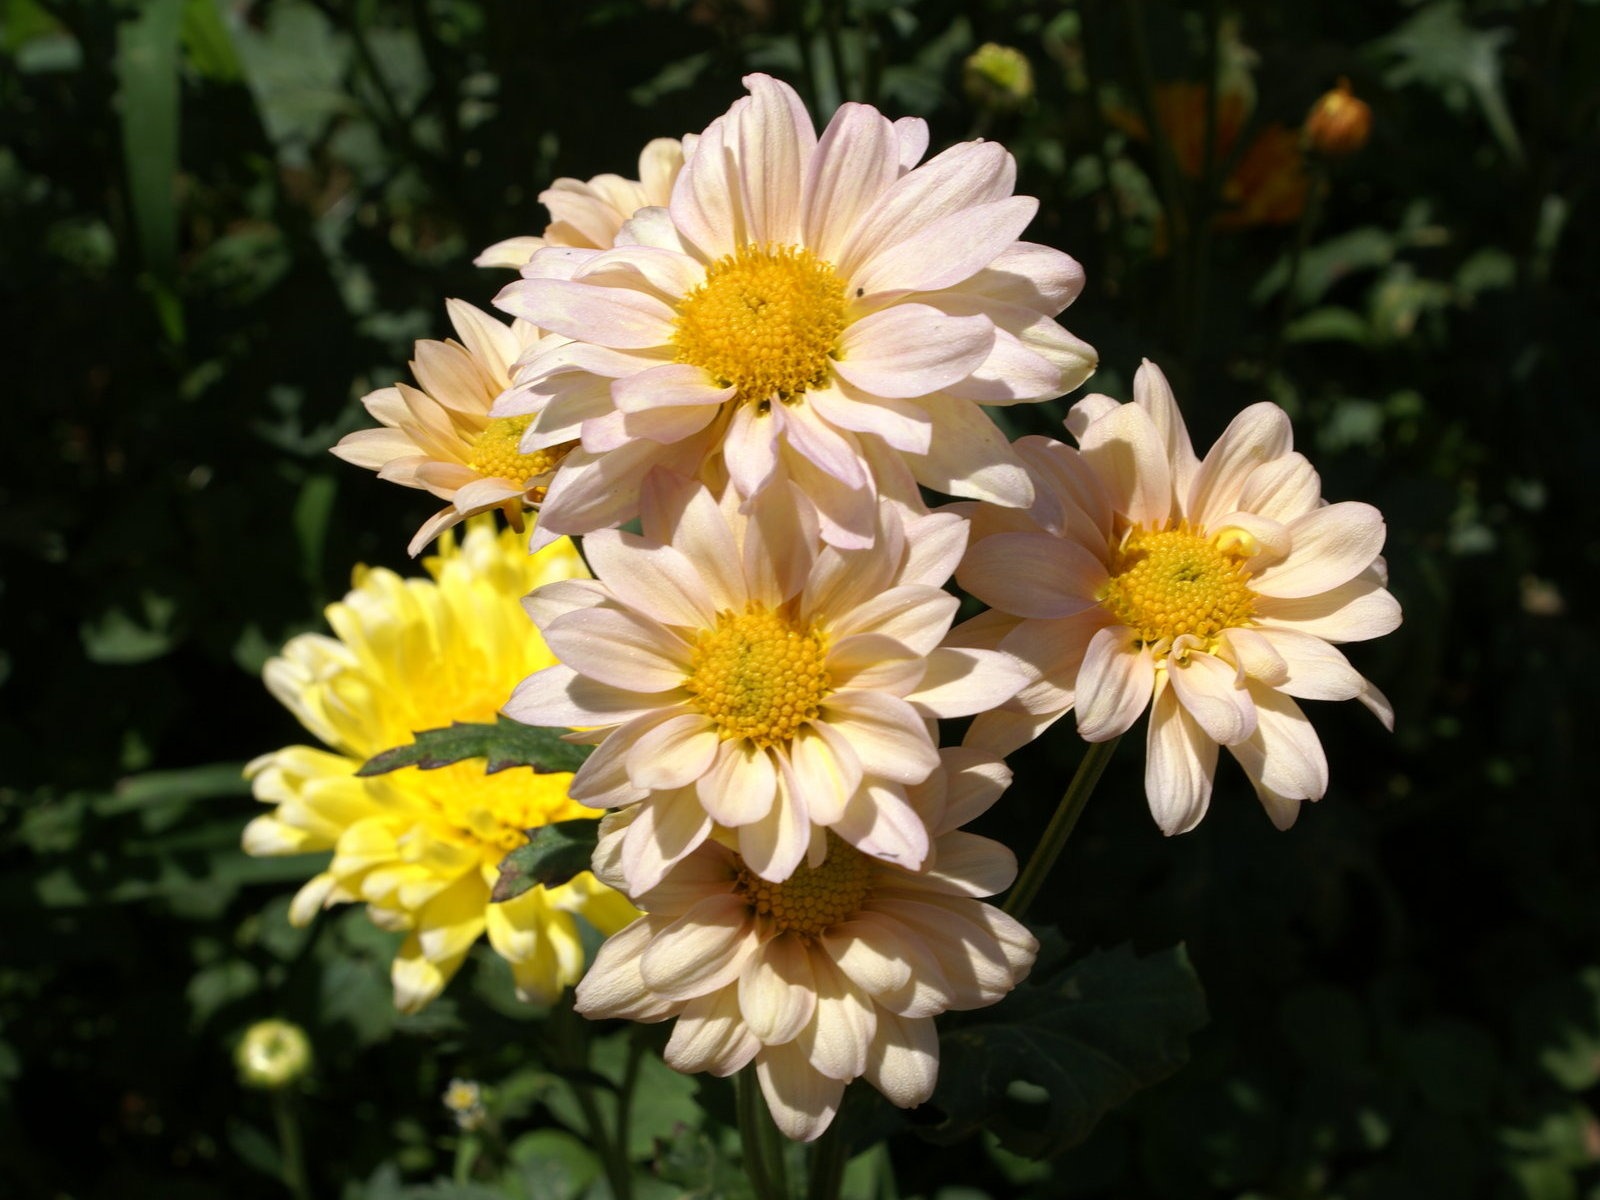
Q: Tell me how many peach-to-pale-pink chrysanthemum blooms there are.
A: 6